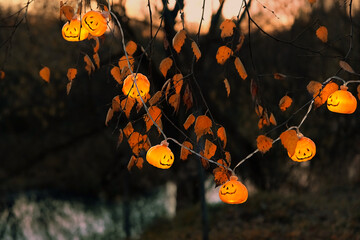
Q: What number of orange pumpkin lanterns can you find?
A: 7